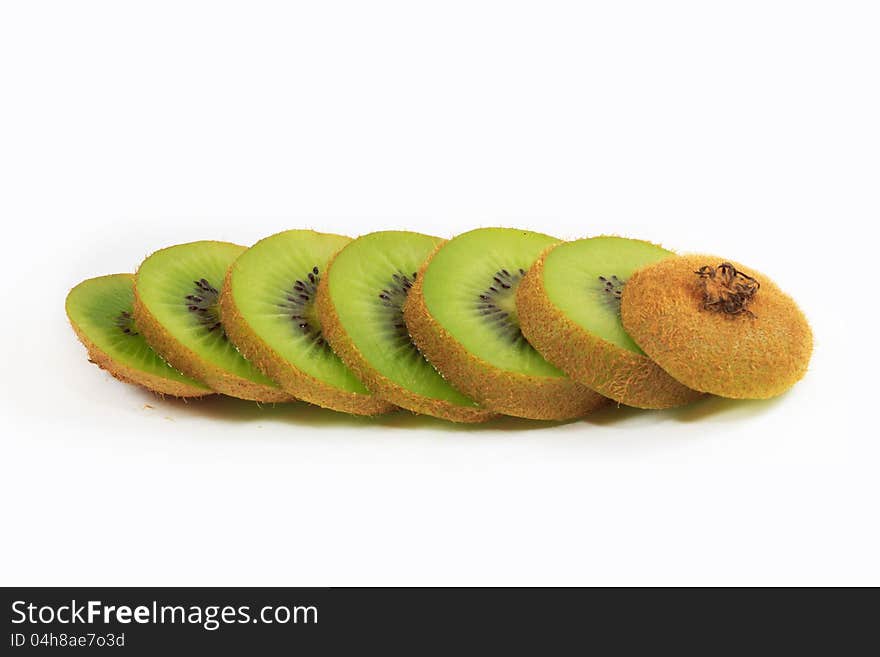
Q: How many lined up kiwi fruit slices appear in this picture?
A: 7